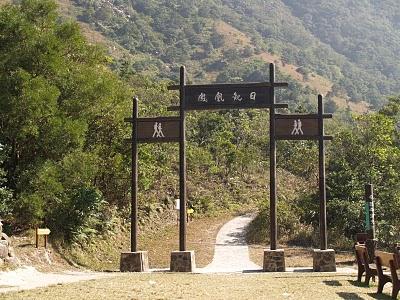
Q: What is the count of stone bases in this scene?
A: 4